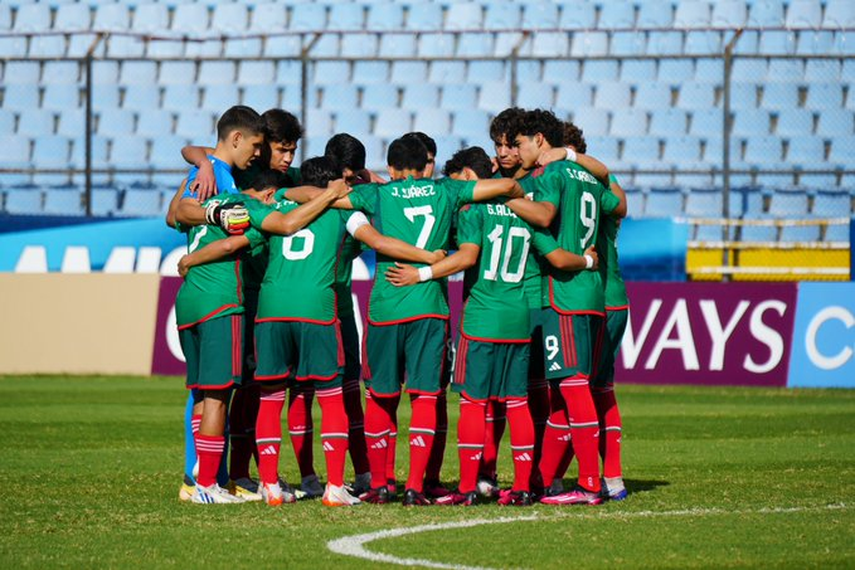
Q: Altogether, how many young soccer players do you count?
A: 11